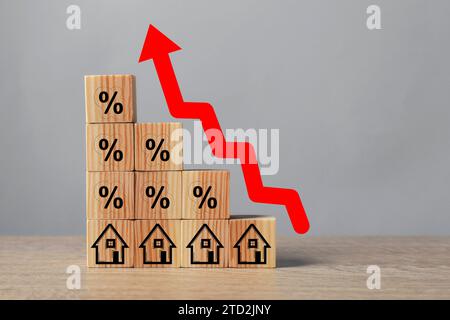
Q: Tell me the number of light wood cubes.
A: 10